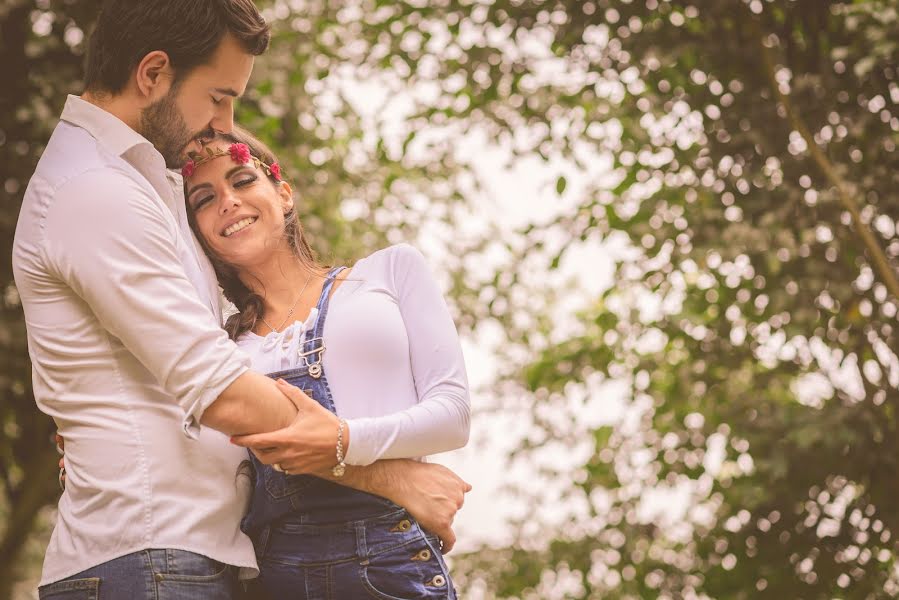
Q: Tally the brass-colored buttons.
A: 3